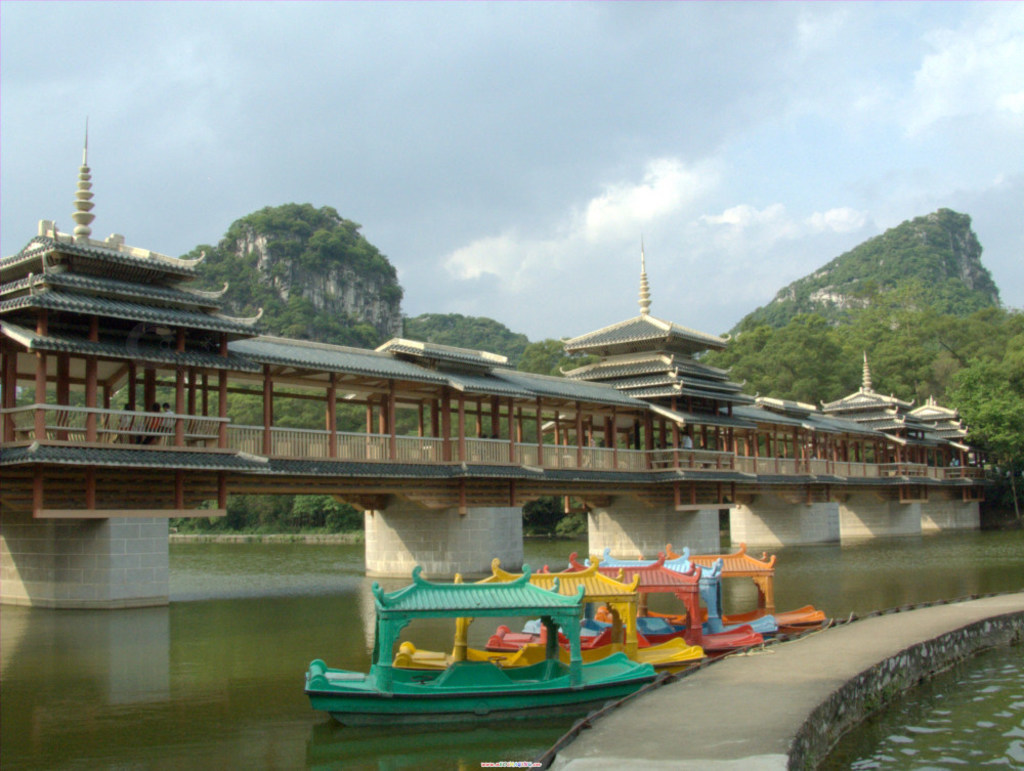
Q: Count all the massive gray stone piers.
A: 6